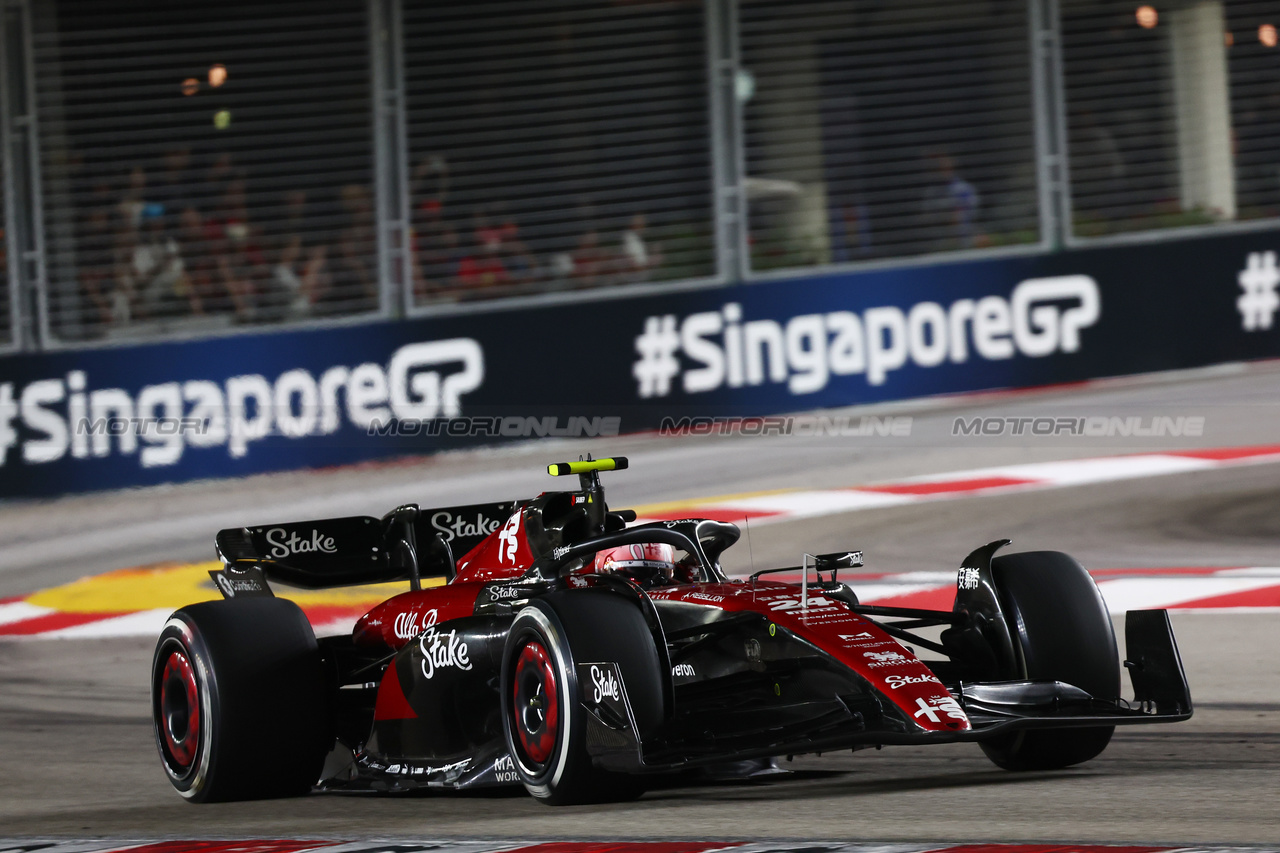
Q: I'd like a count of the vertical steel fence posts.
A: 4